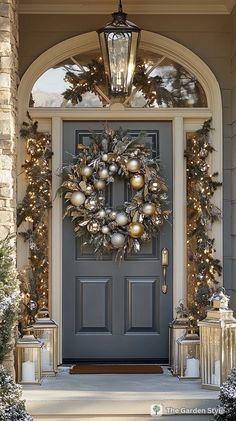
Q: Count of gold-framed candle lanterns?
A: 5